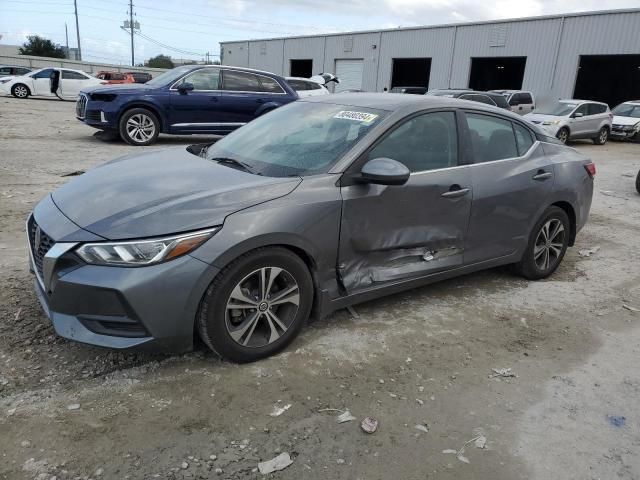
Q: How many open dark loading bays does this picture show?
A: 4